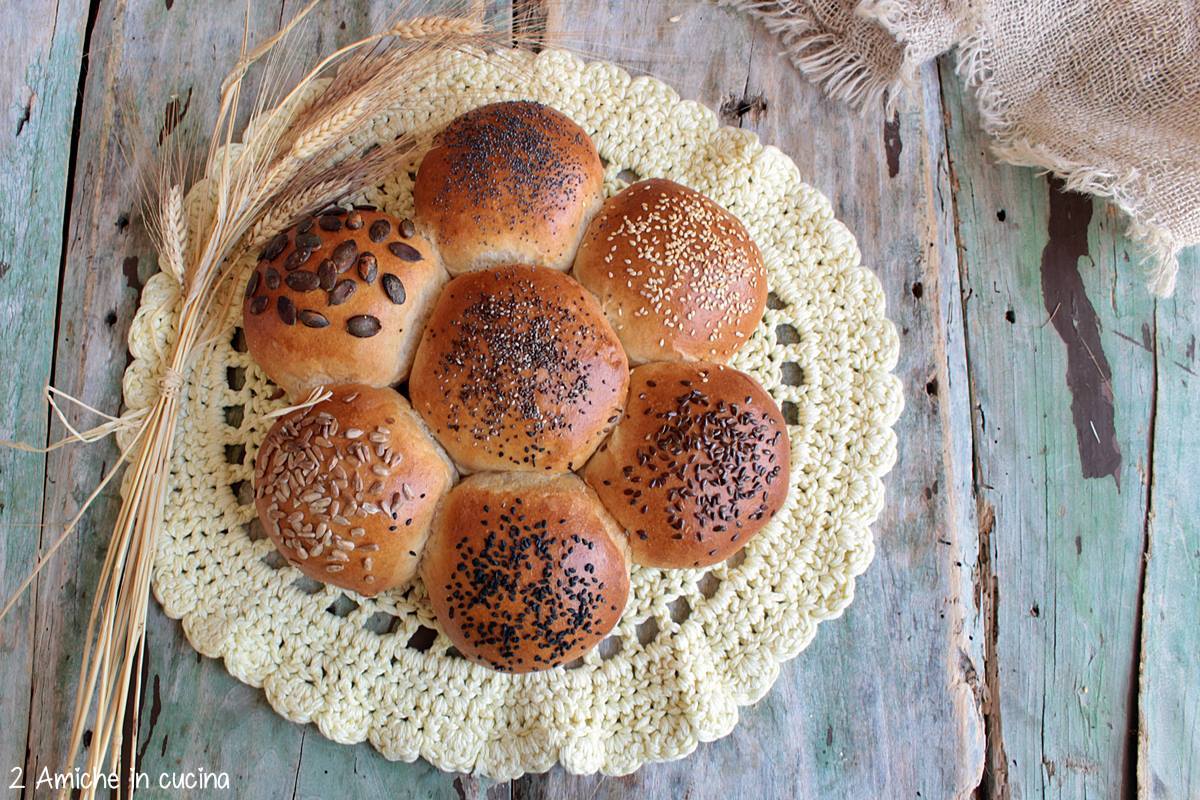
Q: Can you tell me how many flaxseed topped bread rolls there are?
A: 1